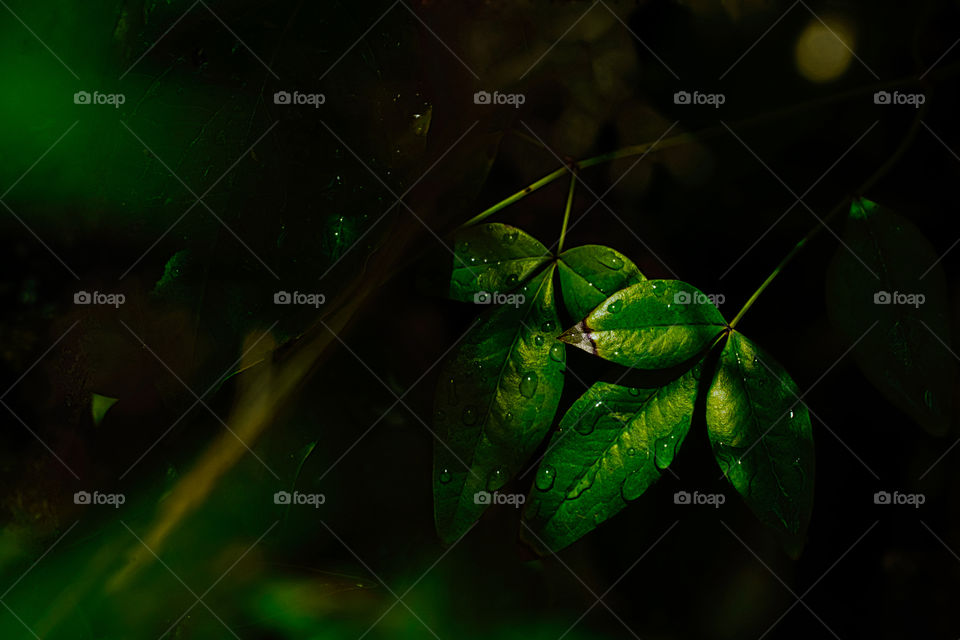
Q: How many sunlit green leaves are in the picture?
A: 6